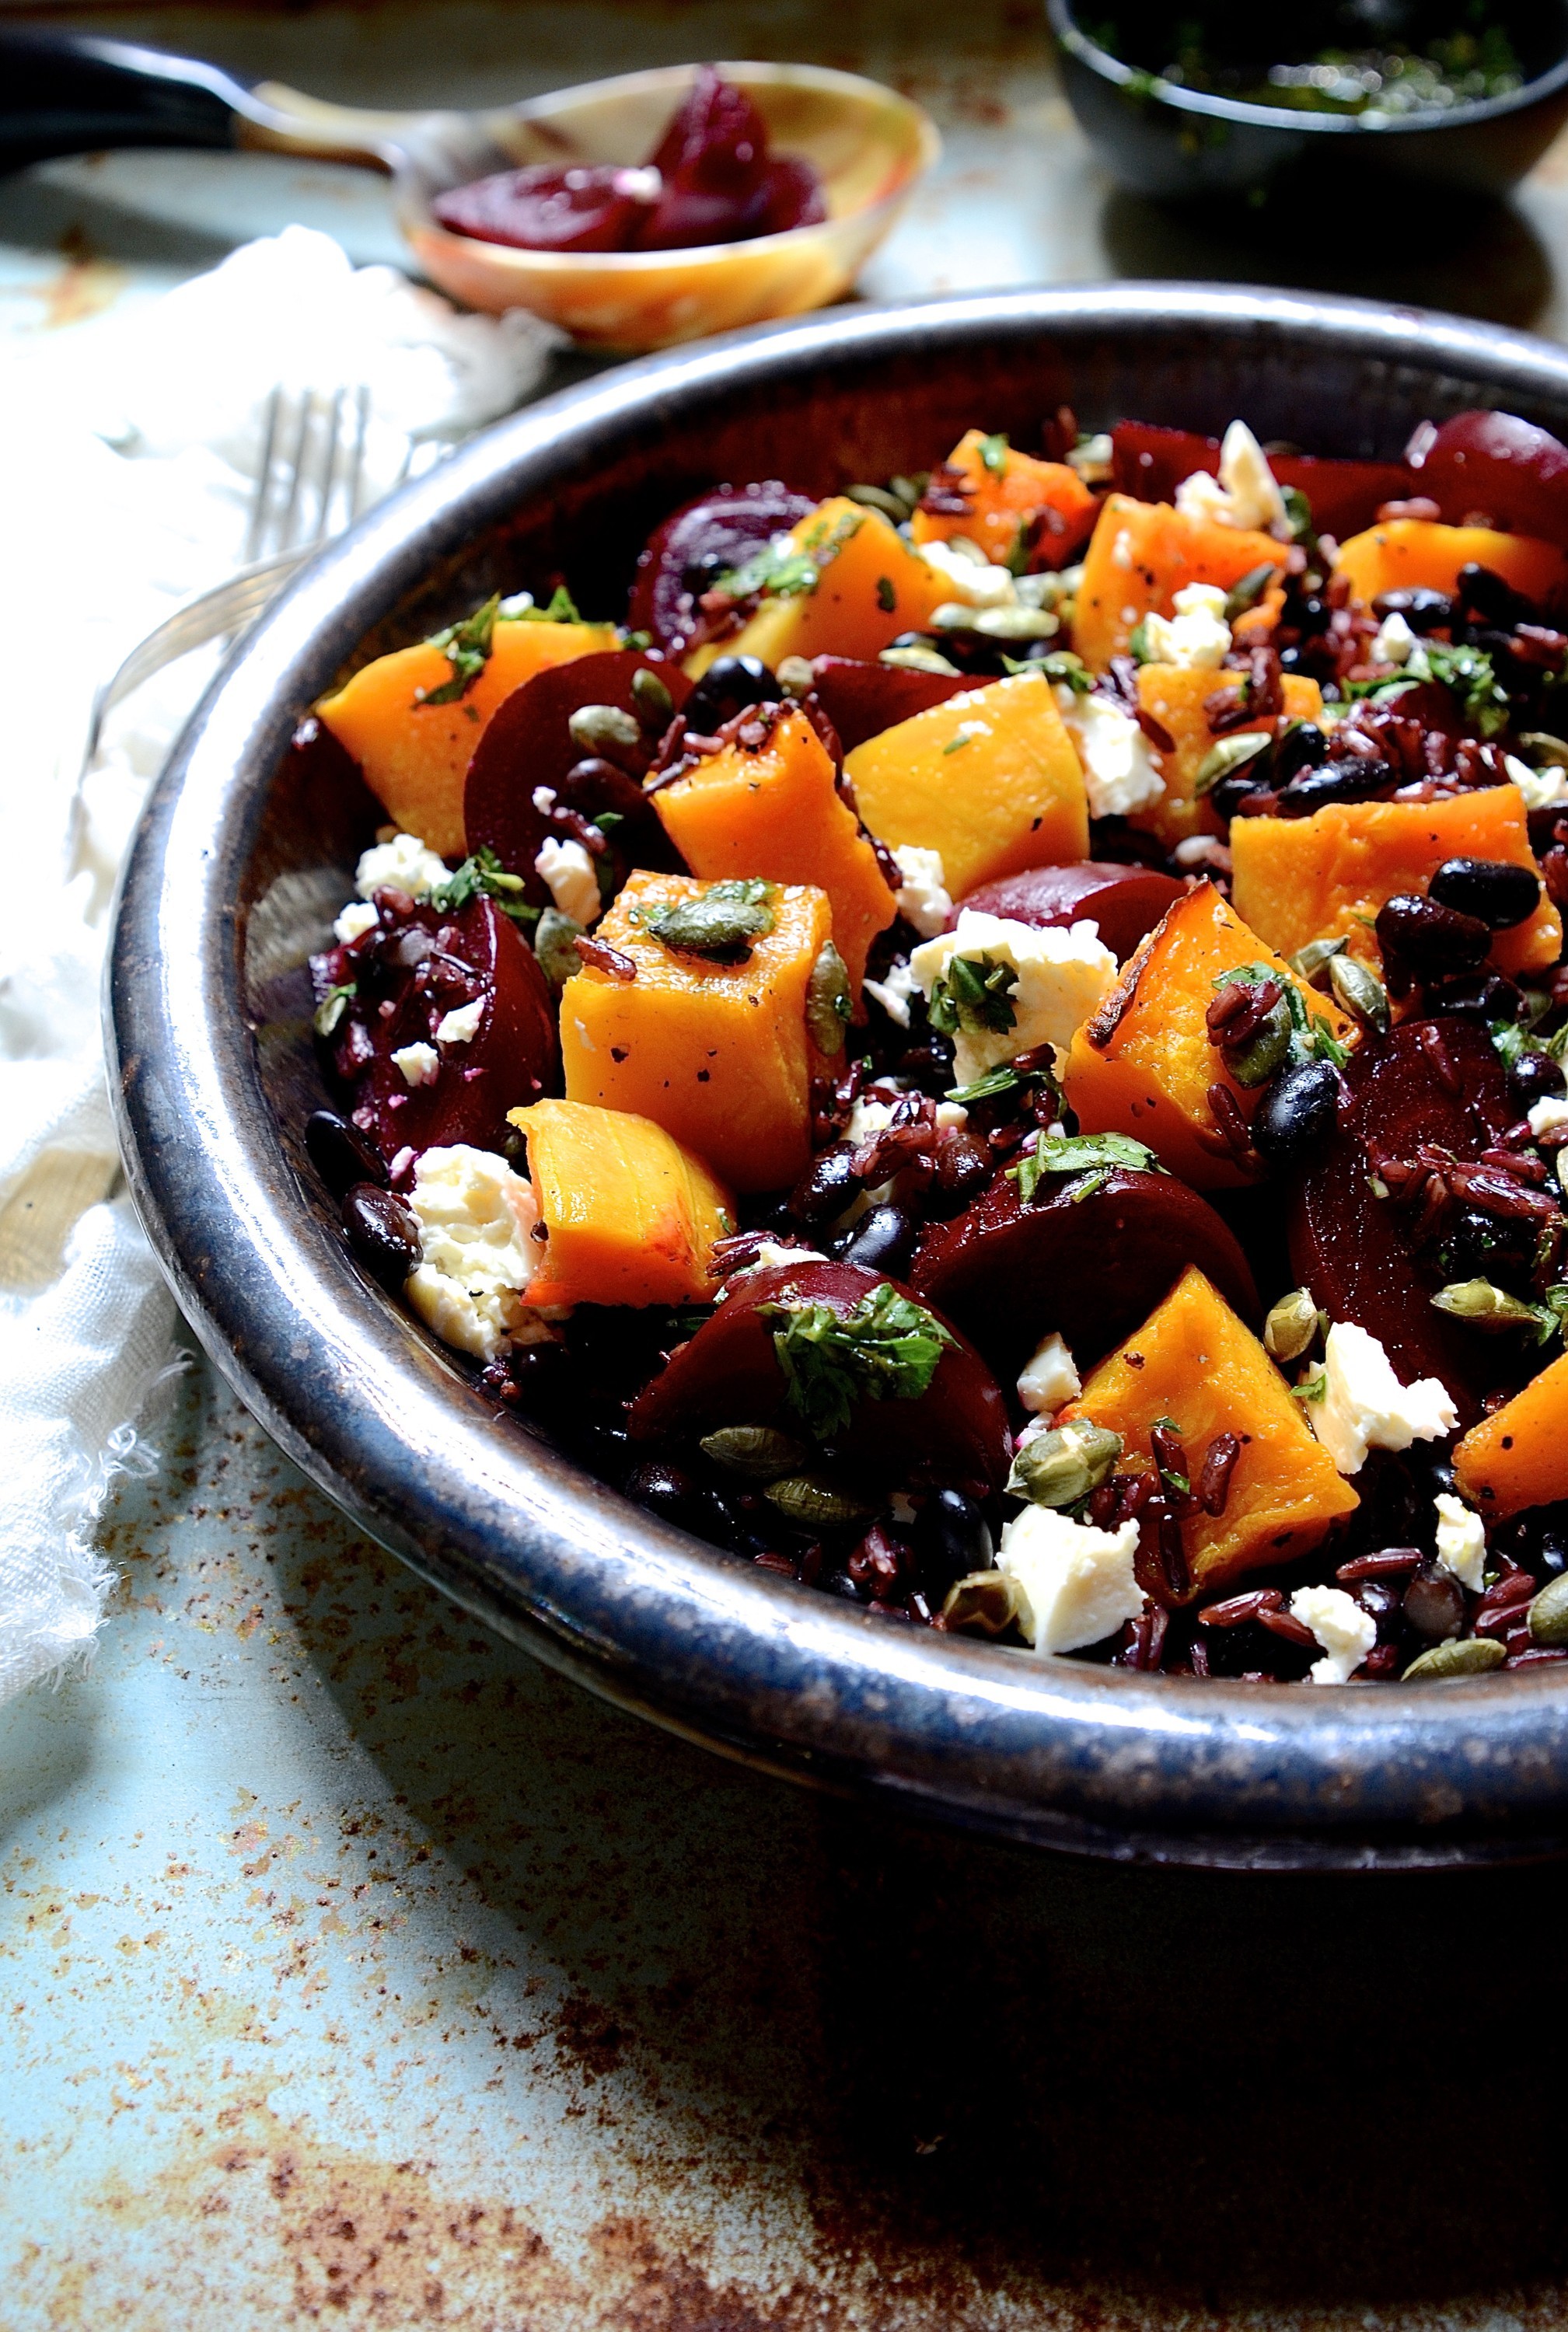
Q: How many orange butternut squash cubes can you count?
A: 14